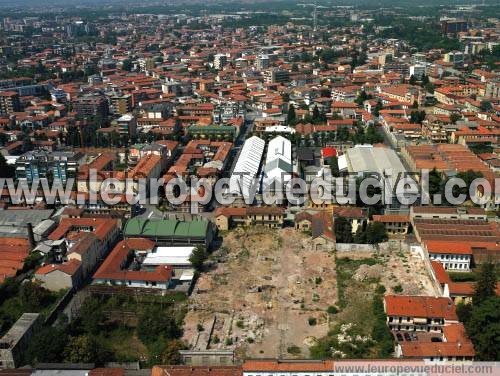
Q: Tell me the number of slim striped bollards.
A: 0